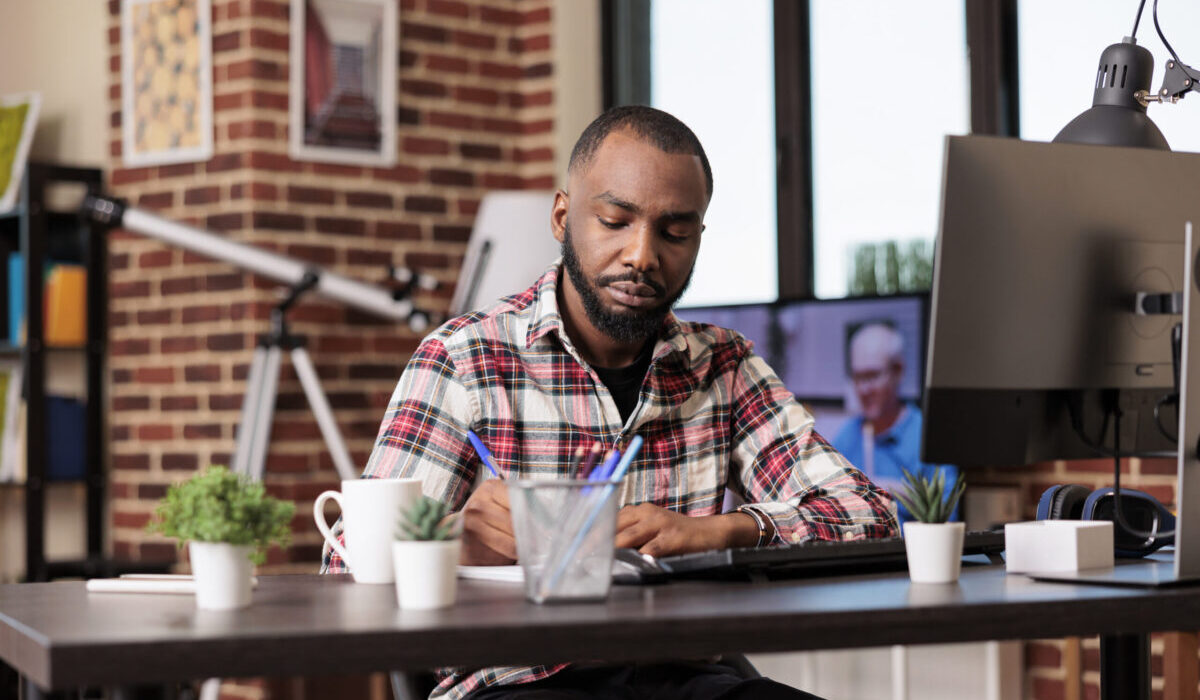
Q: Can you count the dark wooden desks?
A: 1